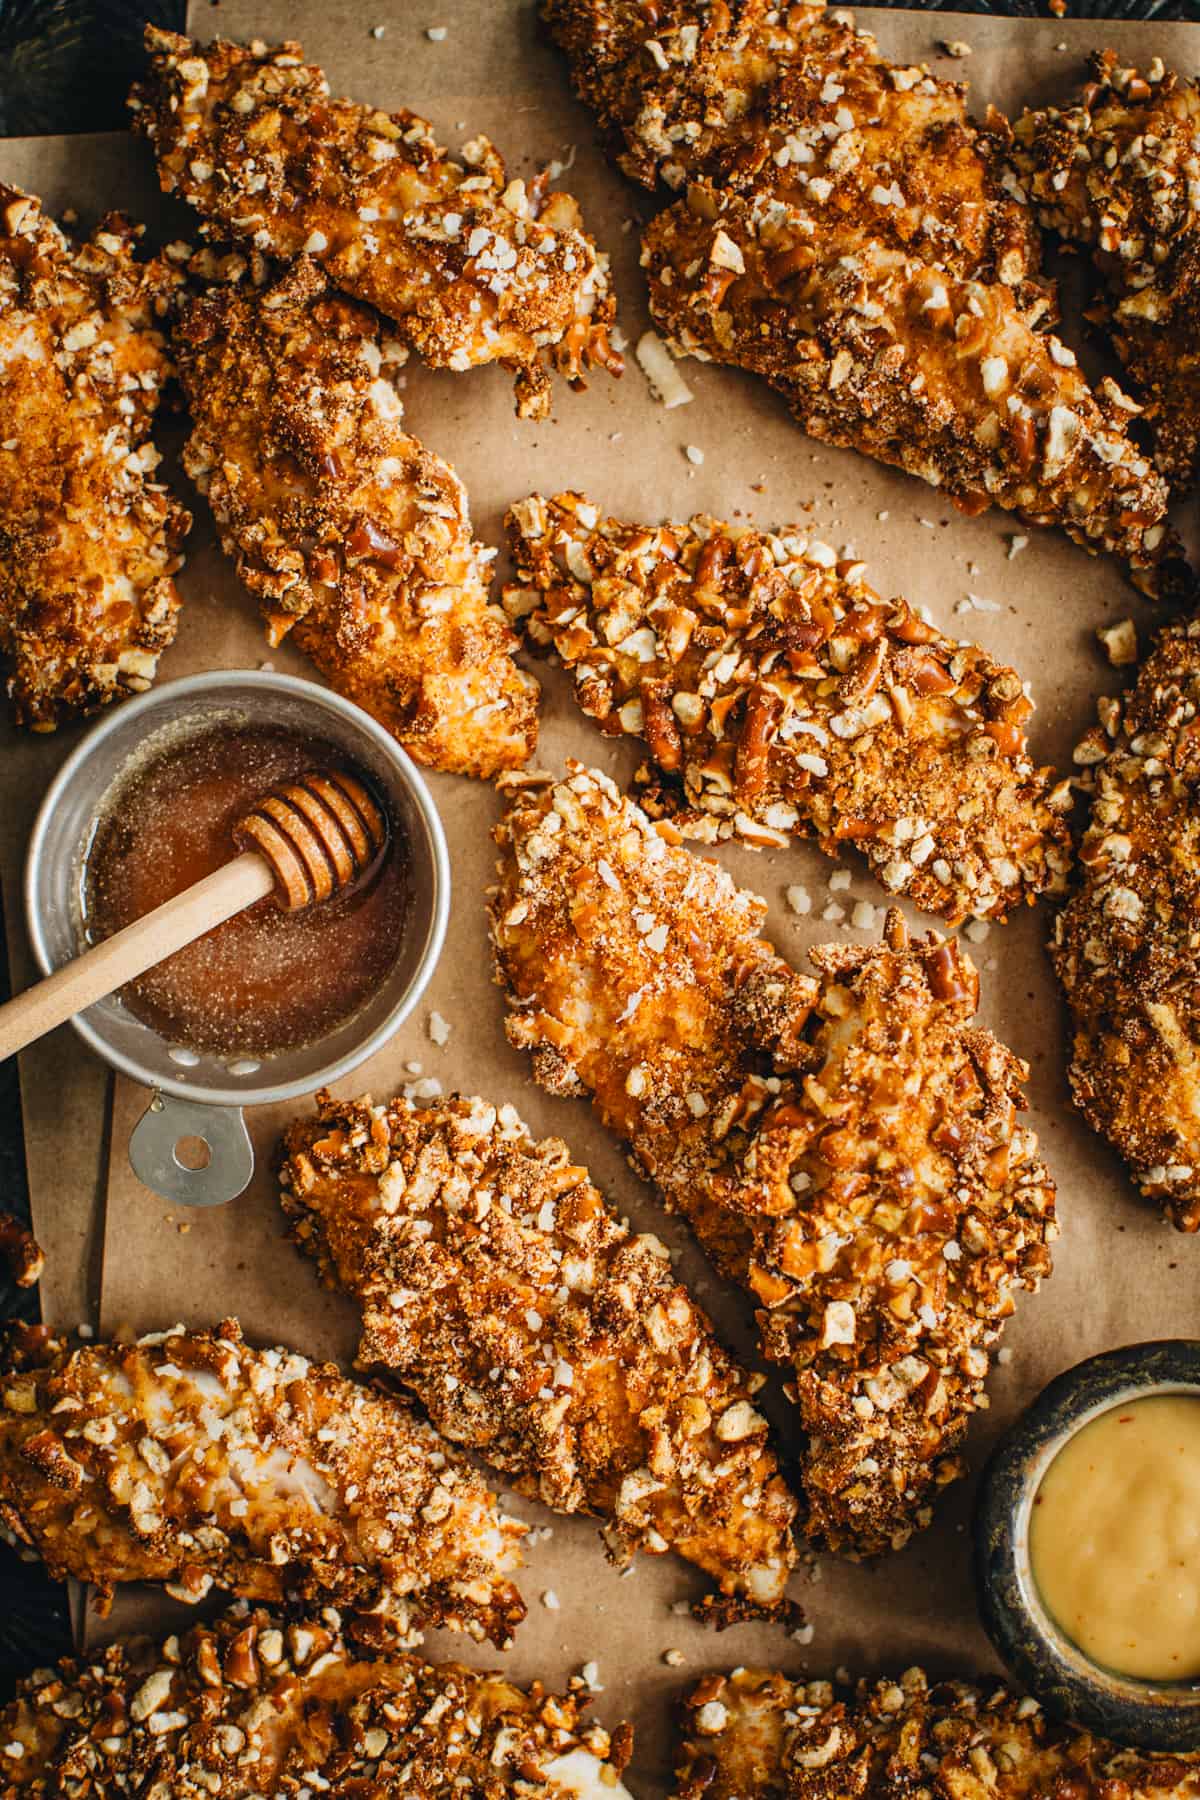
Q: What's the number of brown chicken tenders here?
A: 14